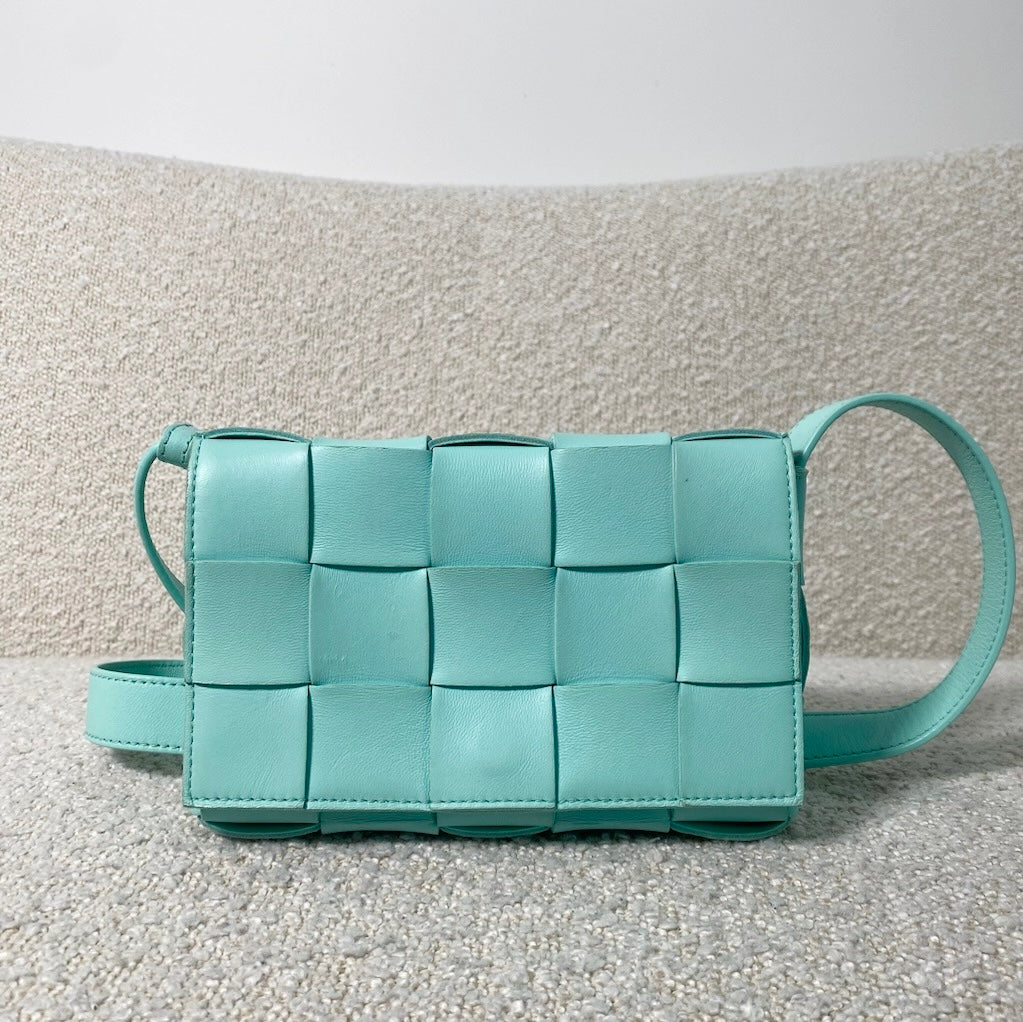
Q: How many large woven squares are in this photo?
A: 15